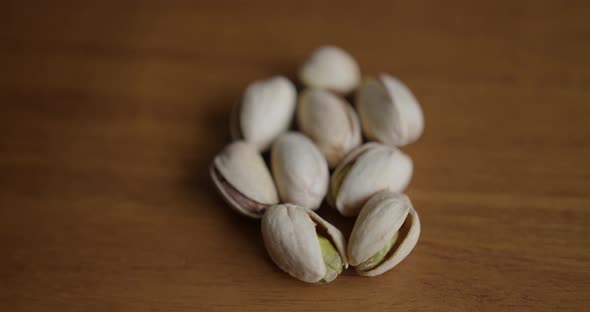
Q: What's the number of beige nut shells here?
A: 9